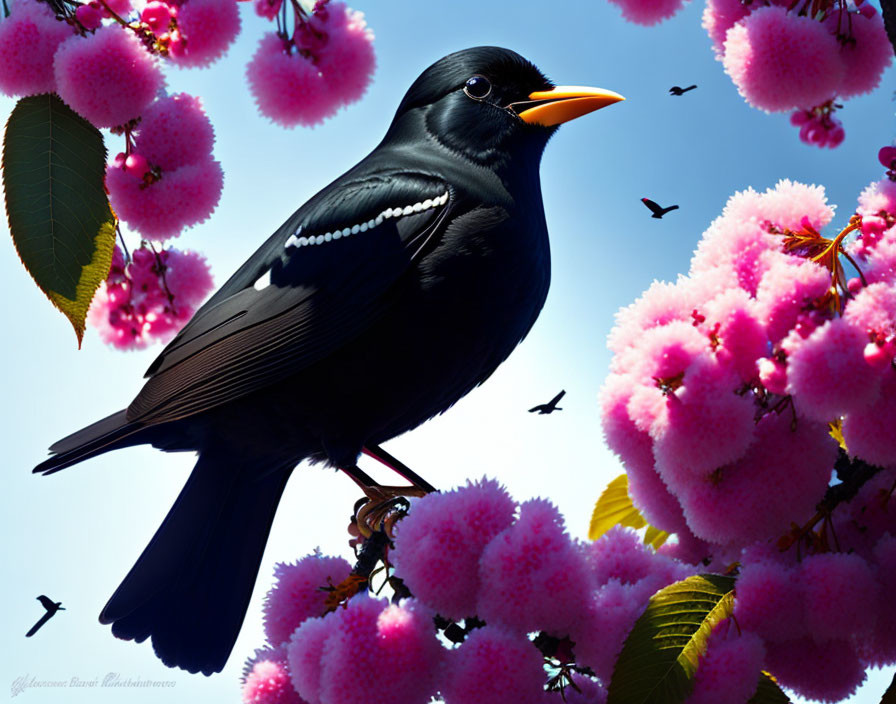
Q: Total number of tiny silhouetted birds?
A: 4